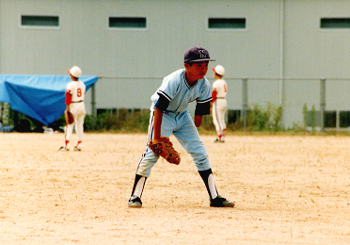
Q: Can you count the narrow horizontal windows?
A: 4